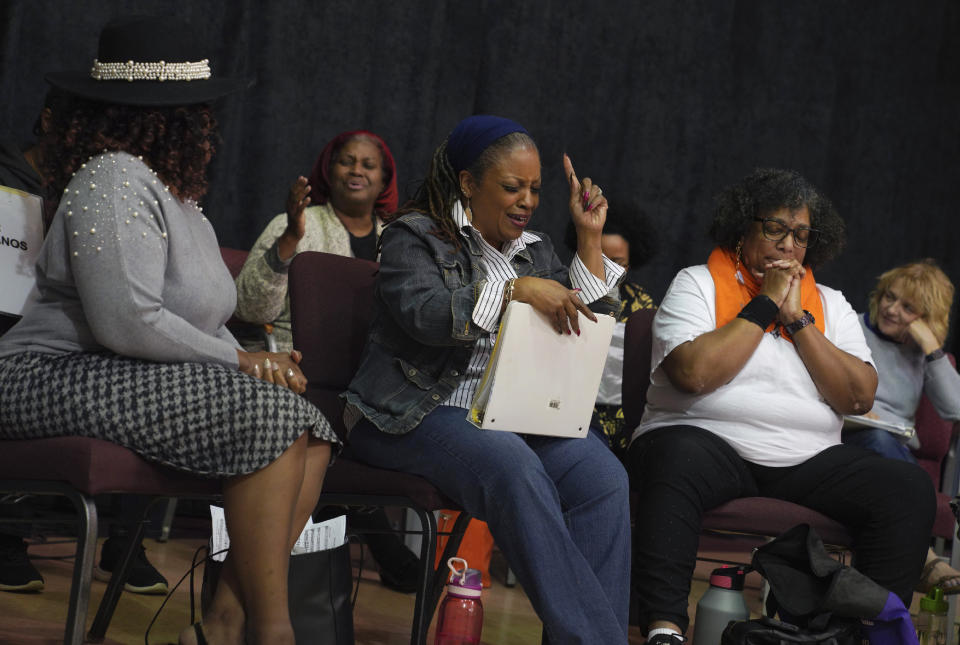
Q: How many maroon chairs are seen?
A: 5